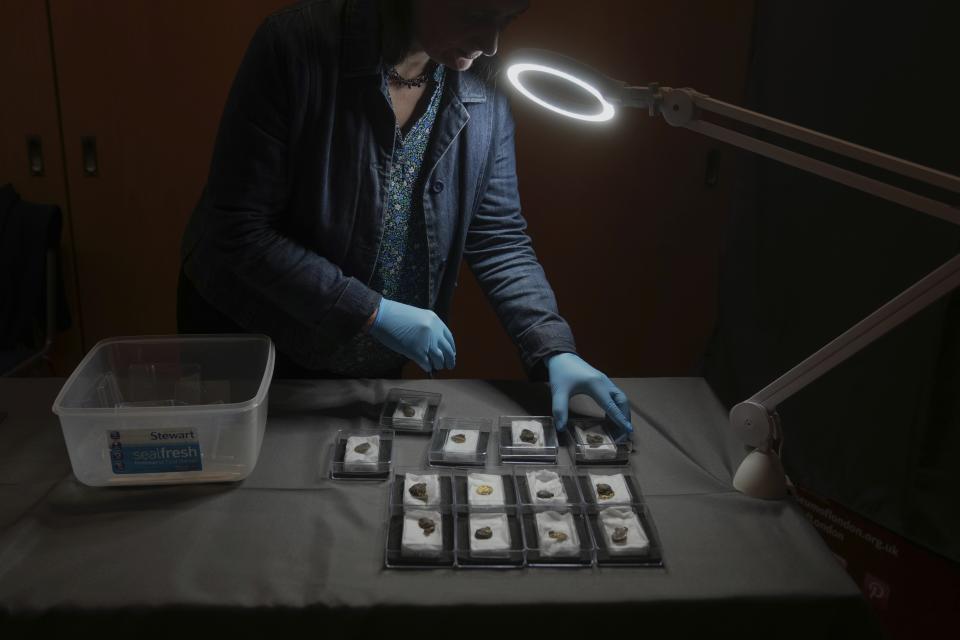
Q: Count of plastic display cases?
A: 13